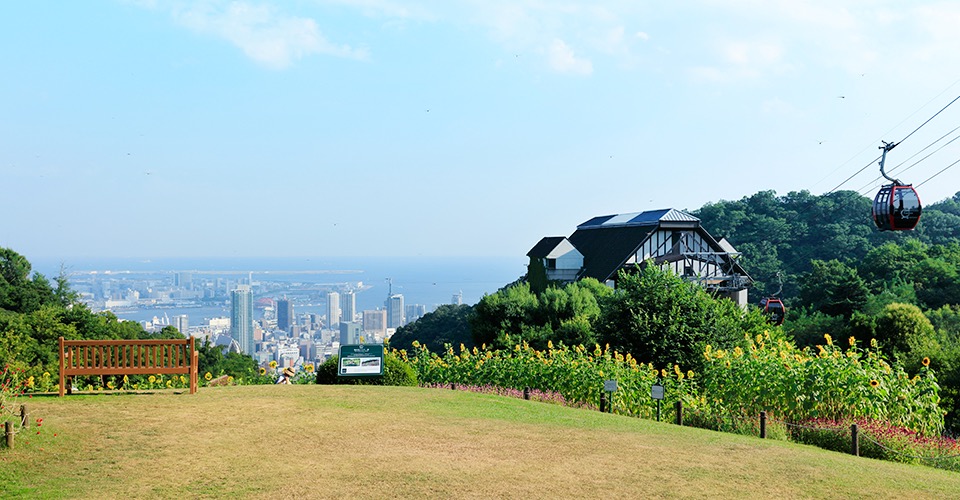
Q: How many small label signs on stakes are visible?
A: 2